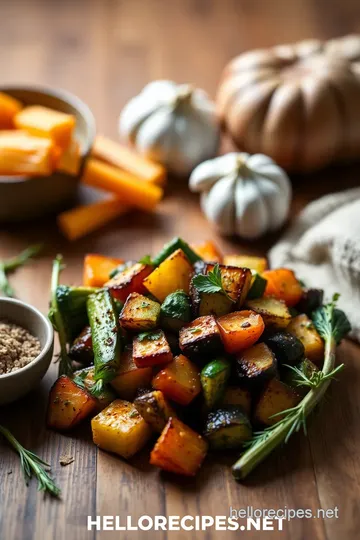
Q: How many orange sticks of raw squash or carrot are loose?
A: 3